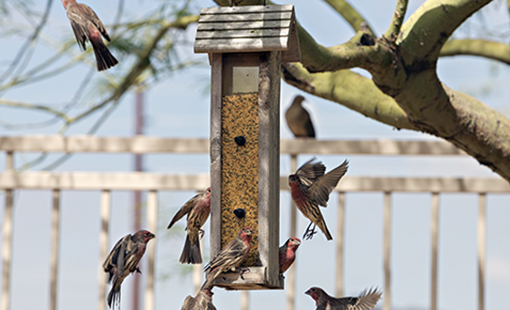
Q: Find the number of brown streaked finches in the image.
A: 8